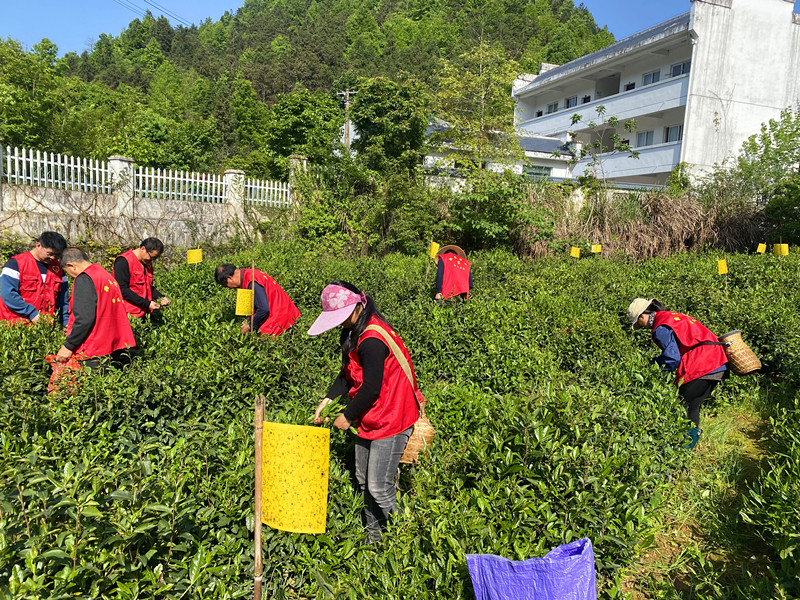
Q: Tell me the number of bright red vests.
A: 7